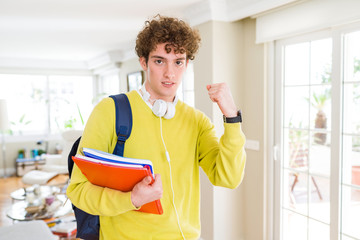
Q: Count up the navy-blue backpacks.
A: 1